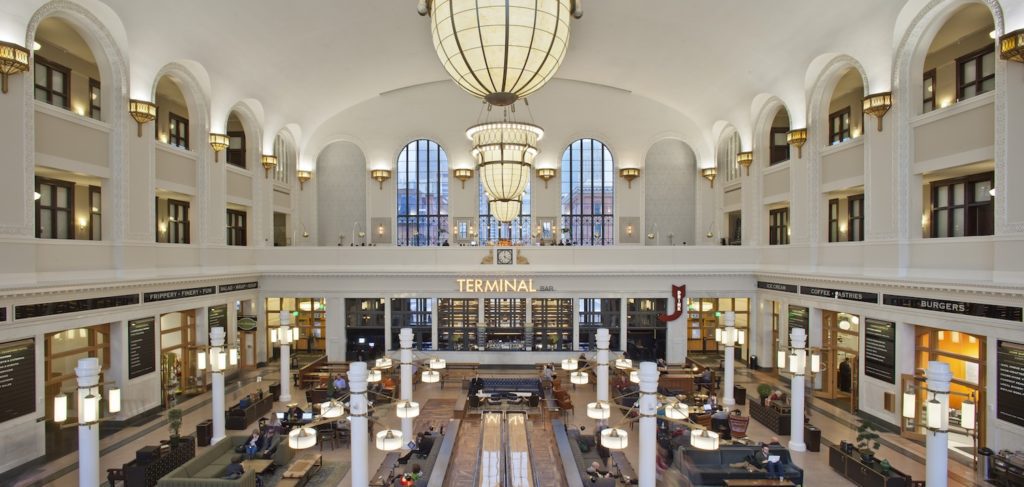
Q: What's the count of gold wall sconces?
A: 14